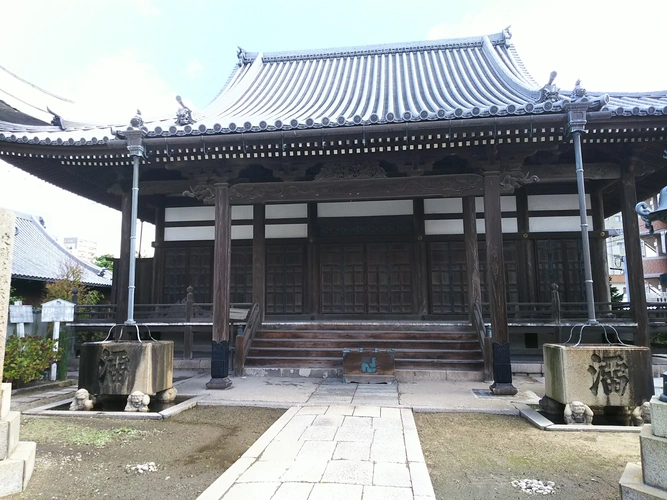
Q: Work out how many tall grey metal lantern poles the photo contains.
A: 2